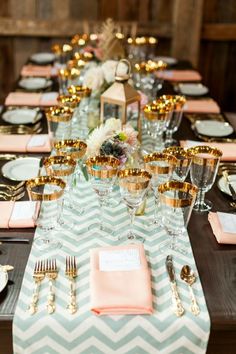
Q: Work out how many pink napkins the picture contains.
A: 9